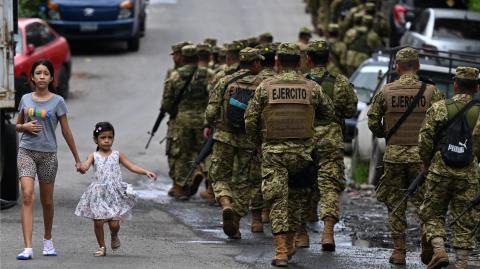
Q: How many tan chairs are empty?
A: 0